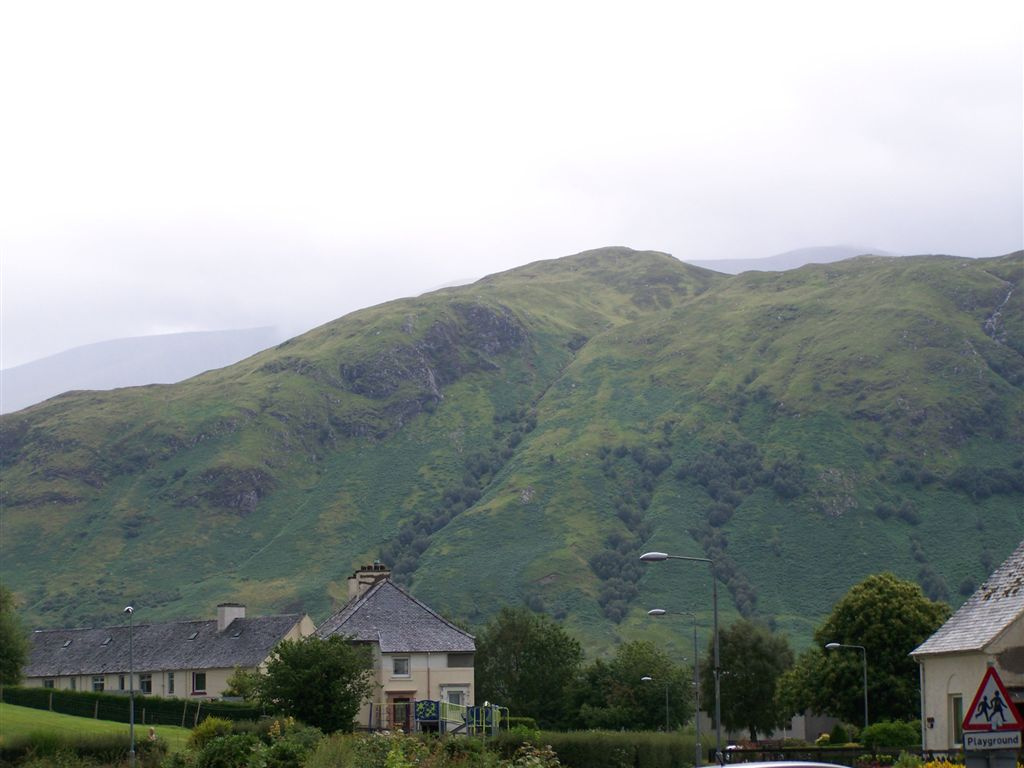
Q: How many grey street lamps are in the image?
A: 5